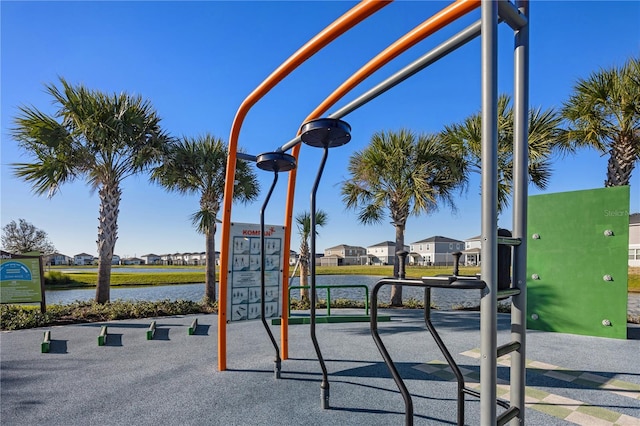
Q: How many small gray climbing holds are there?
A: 6